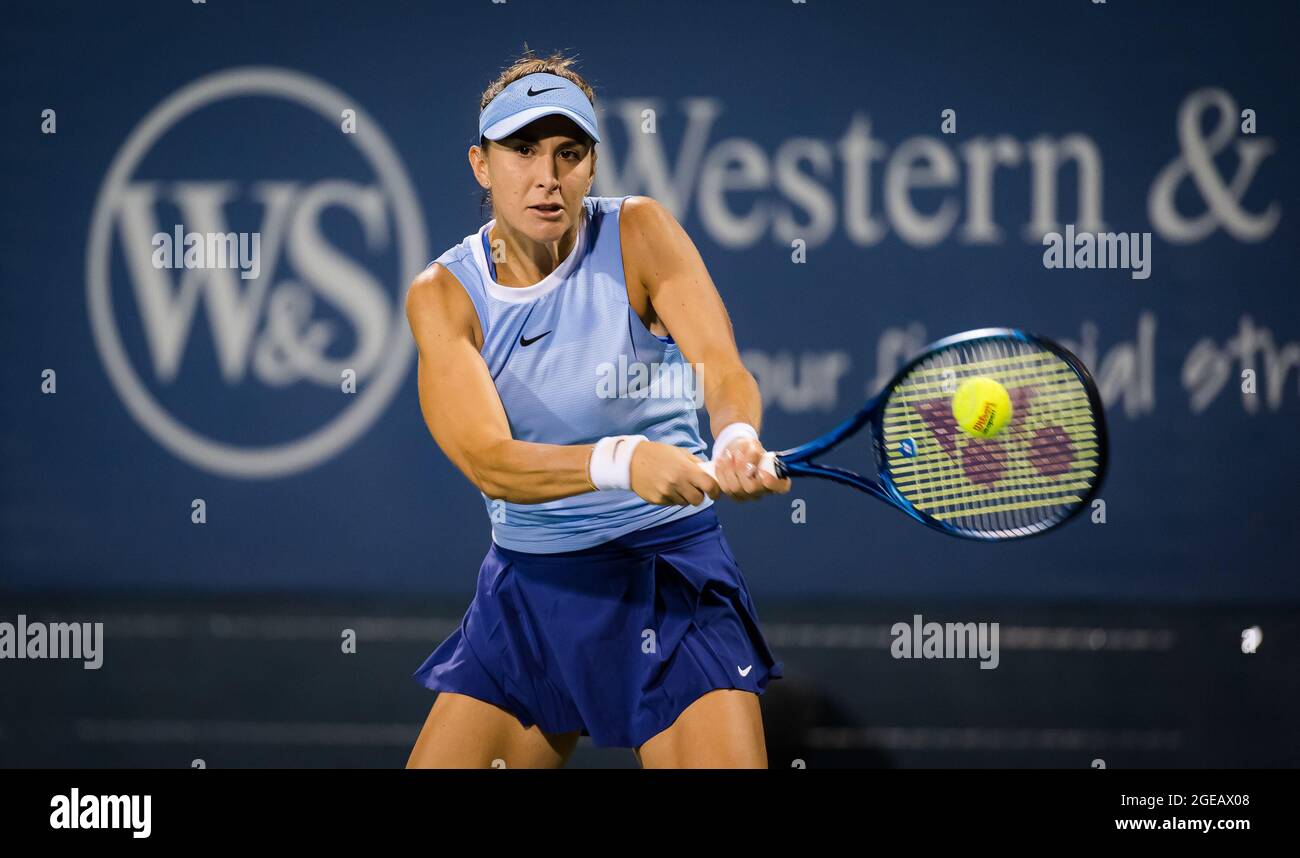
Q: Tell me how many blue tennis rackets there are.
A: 1